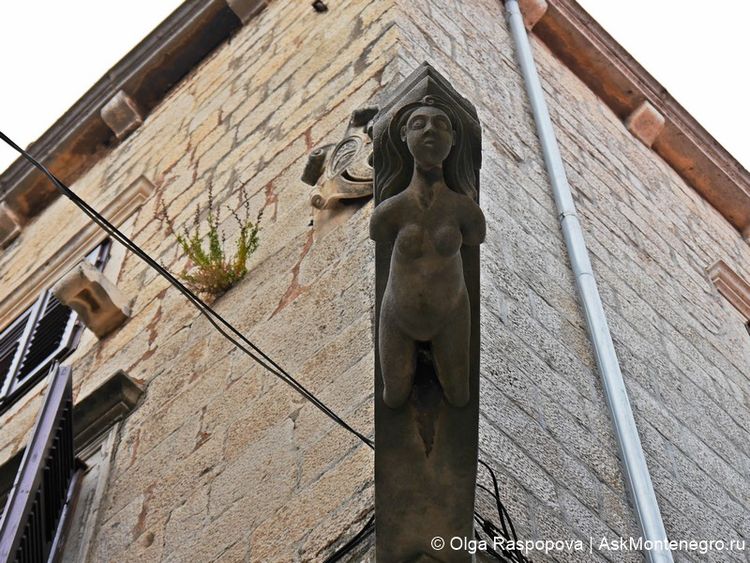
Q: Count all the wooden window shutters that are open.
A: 1